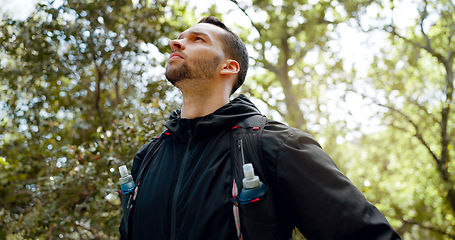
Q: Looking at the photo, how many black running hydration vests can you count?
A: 1